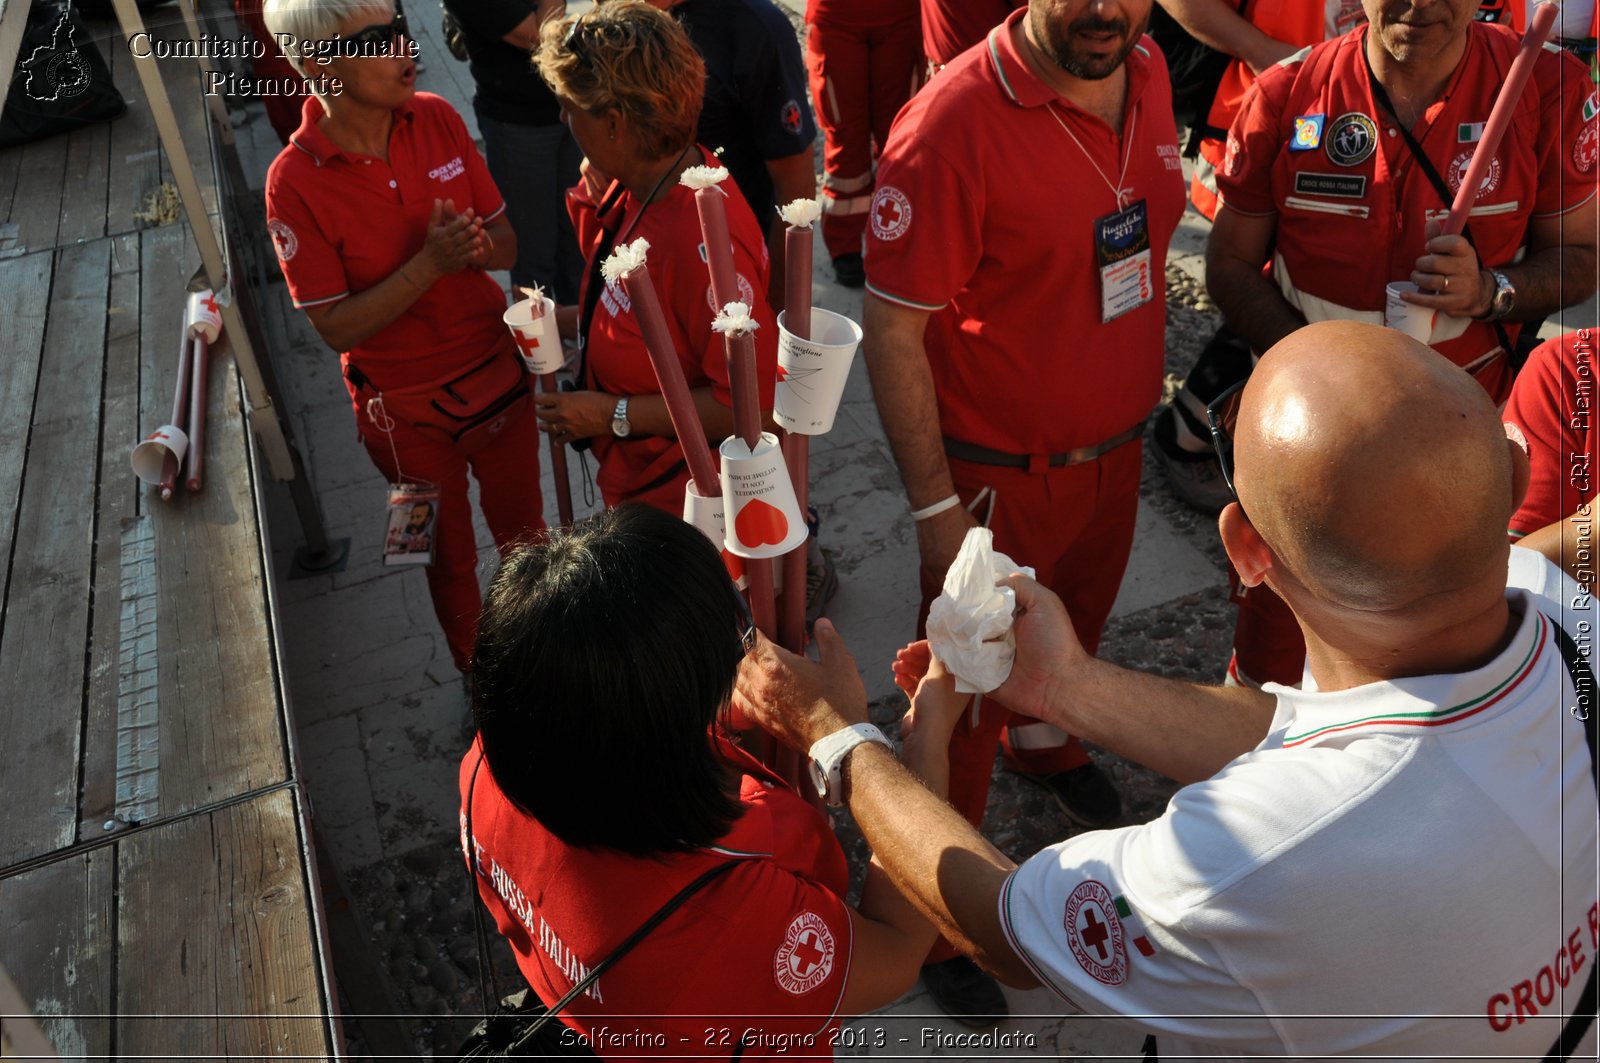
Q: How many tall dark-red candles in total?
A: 8